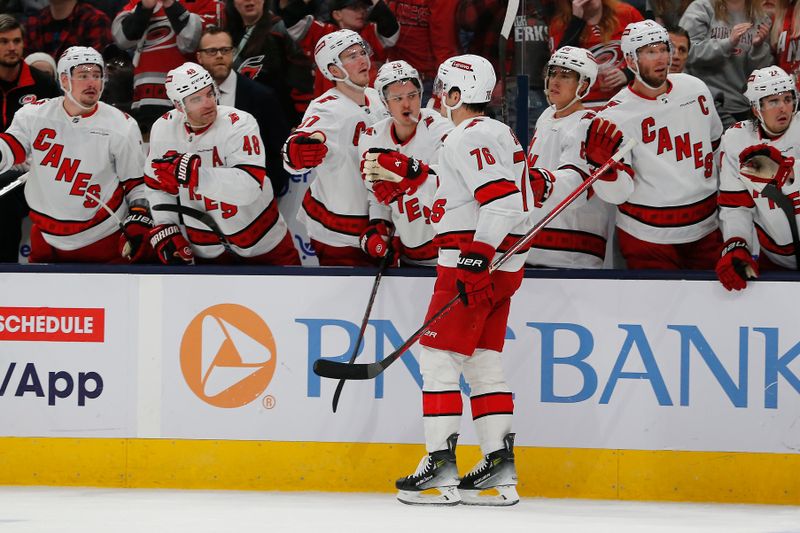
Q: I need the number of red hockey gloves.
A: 12